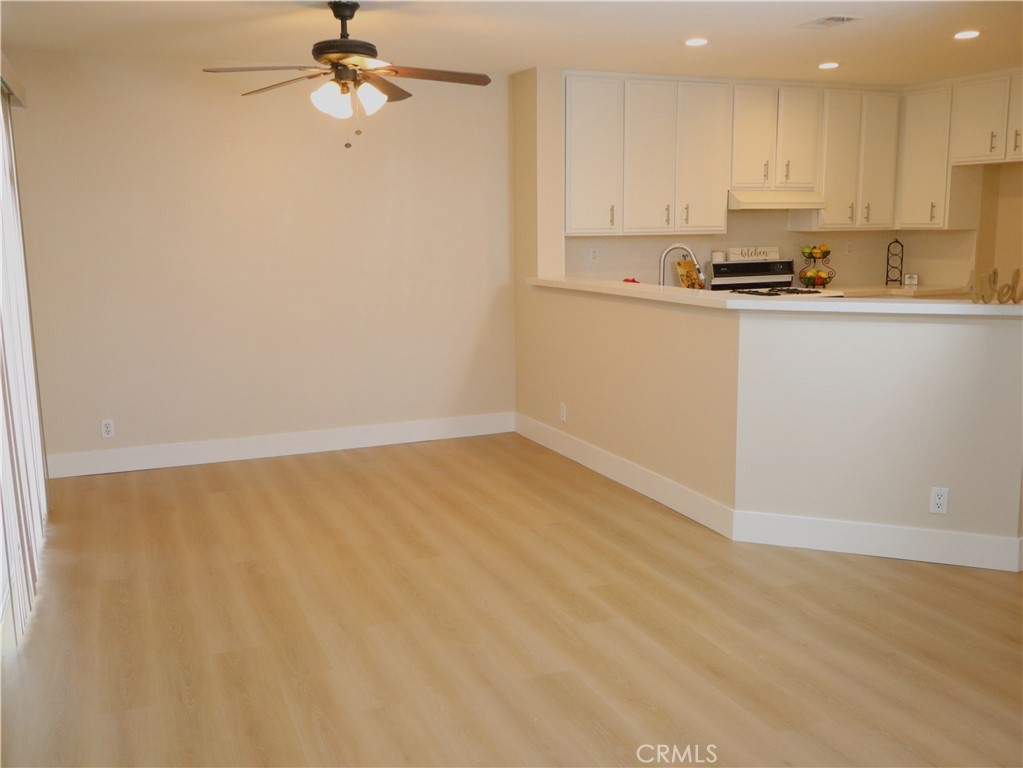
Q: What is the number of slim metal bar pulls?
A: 10